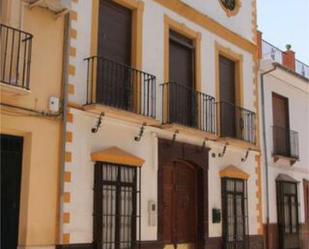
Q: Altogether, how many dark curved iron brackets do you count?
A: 6